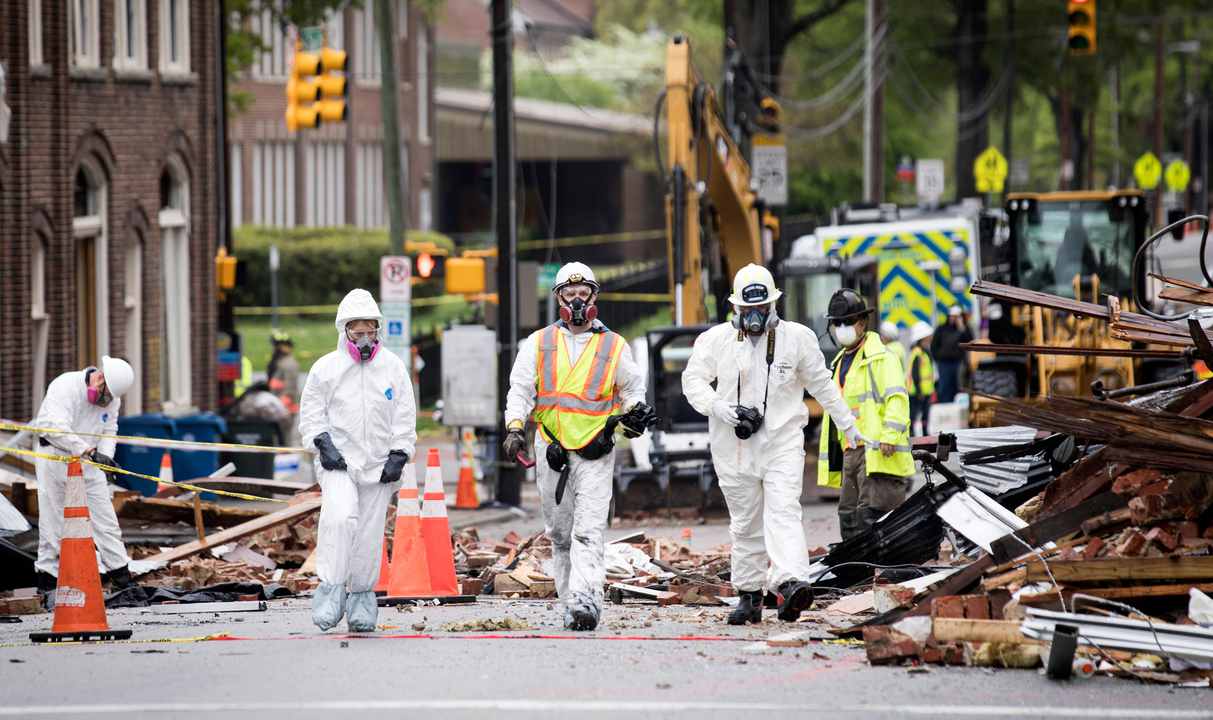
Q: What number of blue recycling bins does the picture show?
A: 2